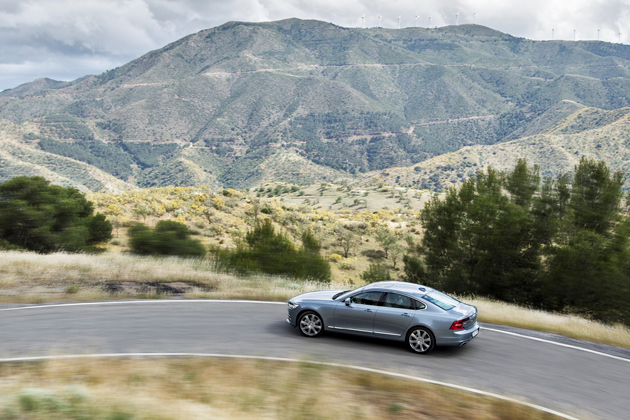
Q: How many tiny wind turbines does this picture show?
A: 12